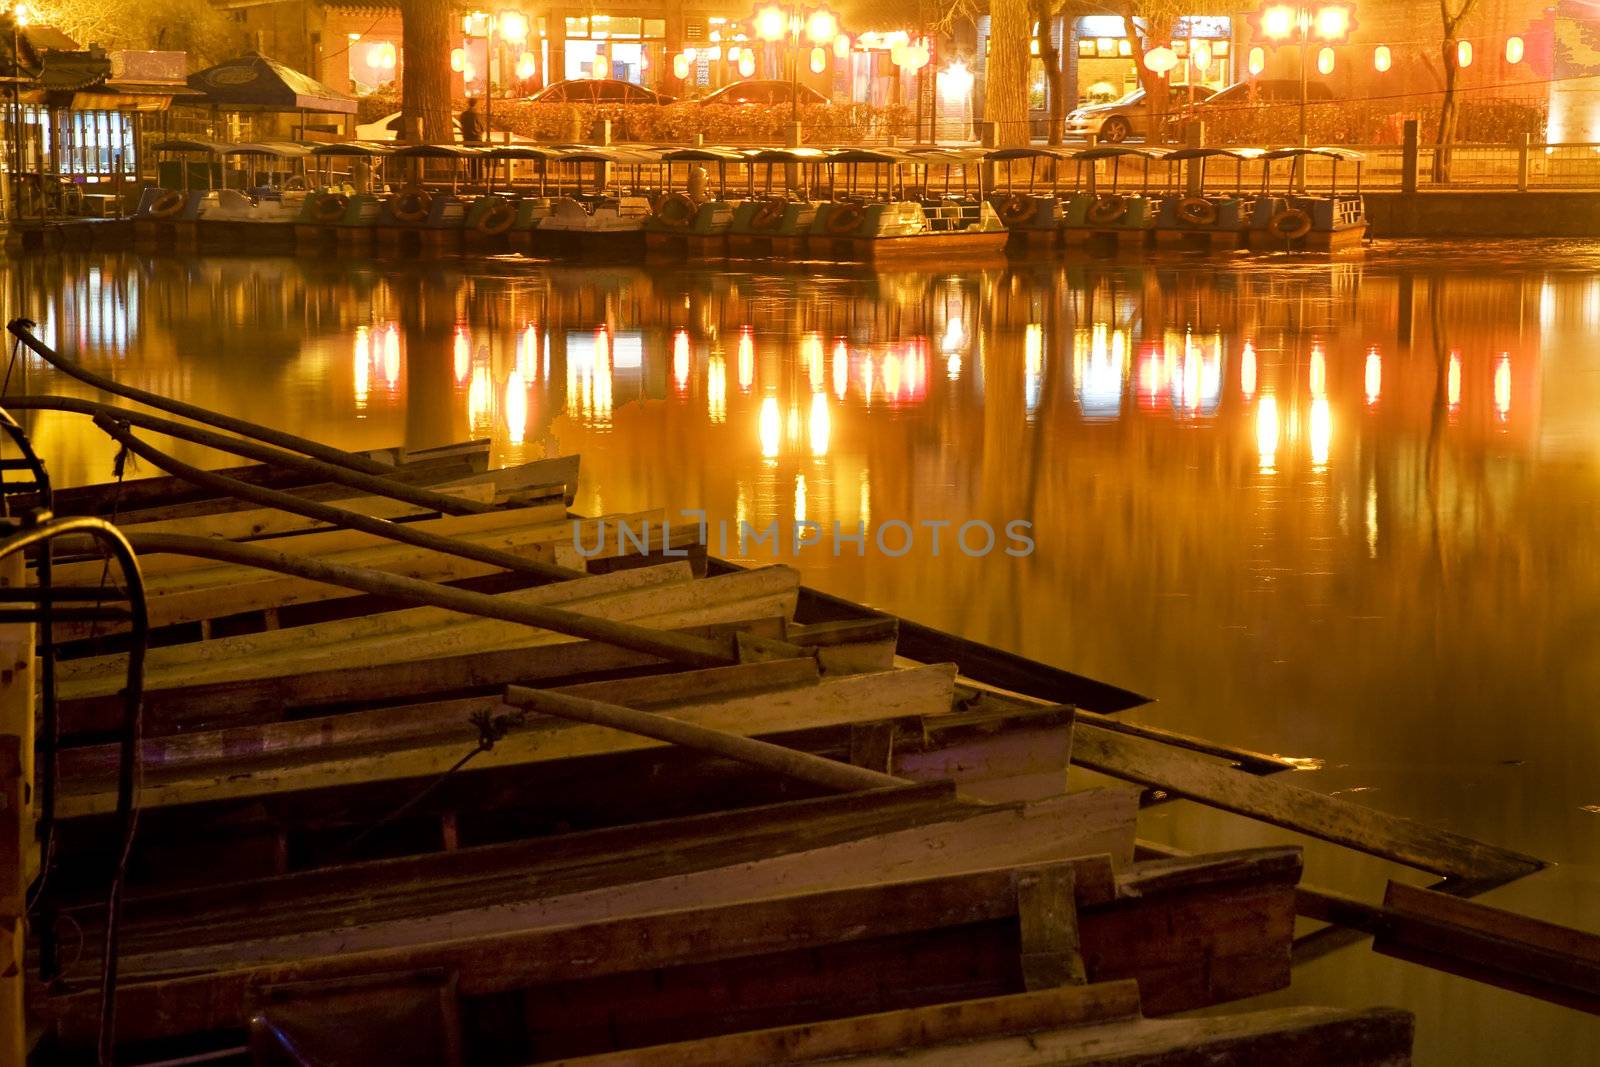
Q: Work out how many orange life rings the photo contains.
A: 11